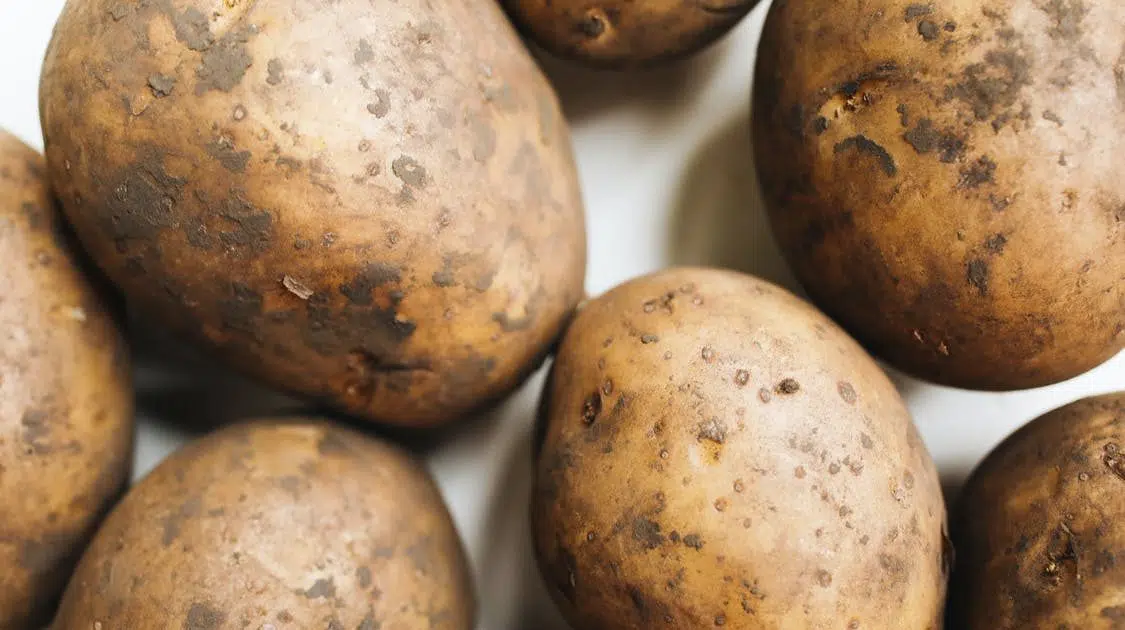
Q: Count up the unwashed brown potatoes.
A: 7